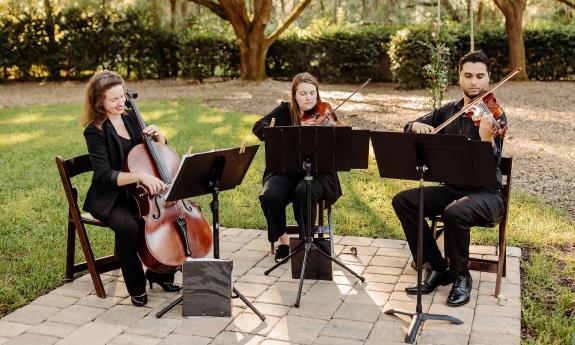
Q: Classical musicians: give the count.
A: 3